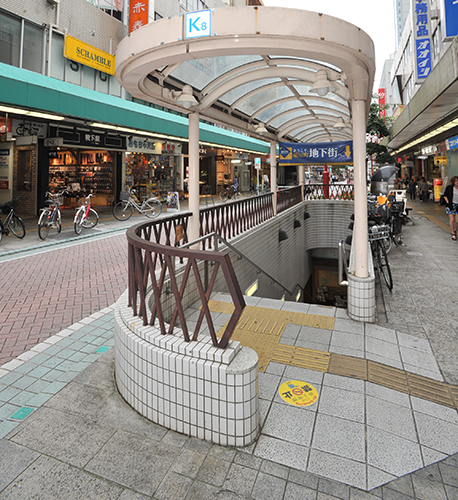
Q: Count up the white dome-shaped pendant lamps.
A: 4